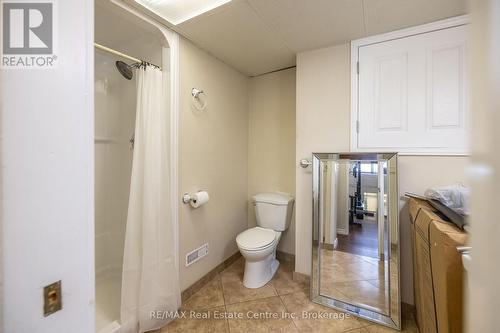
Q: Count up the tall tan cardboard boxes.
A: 1